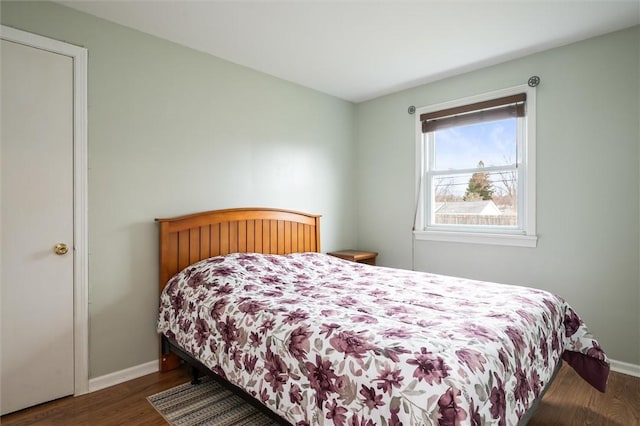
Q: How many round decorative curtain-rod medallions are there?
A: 2